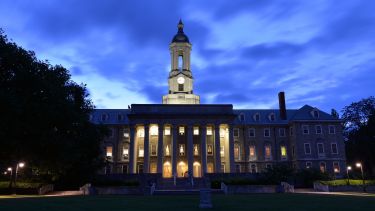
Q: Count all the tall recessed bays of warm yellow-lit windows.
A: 7